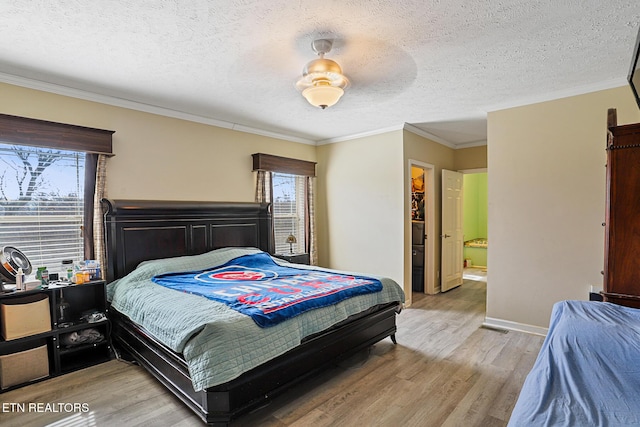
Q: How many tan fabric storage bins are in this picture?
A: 2